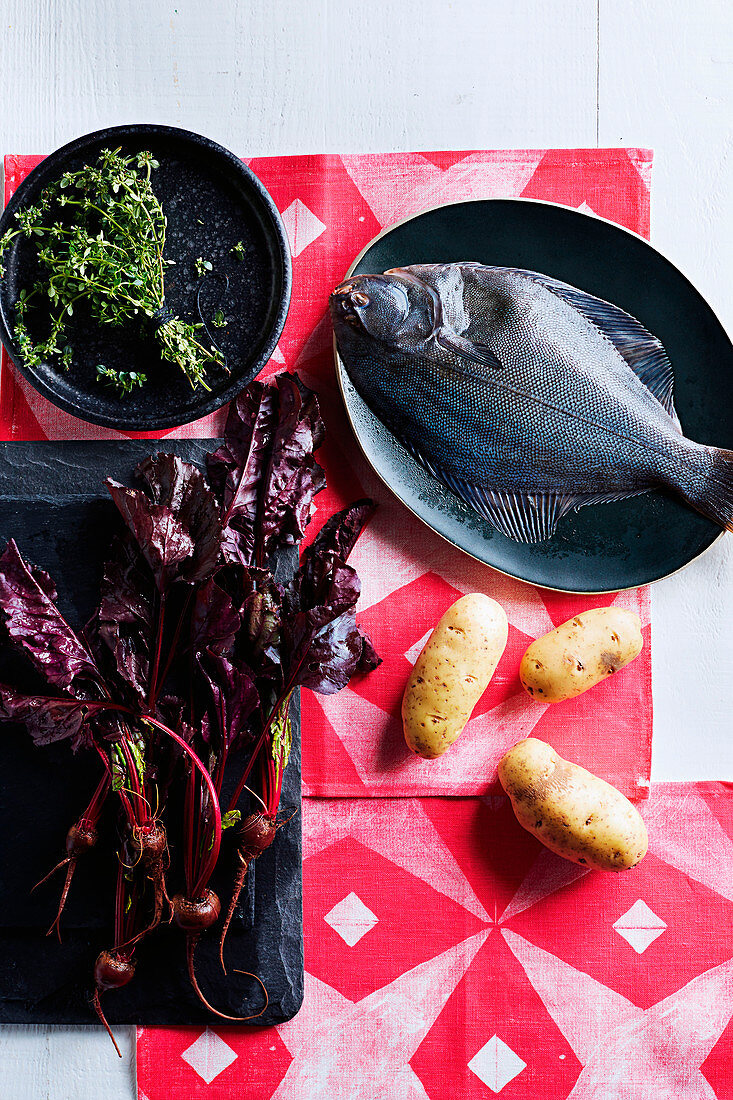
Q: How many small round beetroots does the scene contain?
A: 5